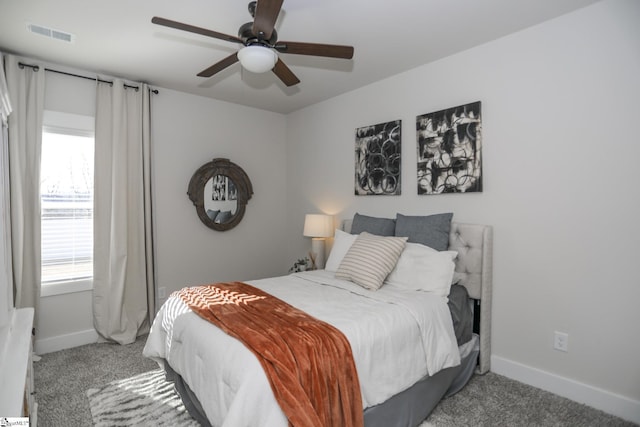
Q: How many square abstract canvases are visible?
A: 2